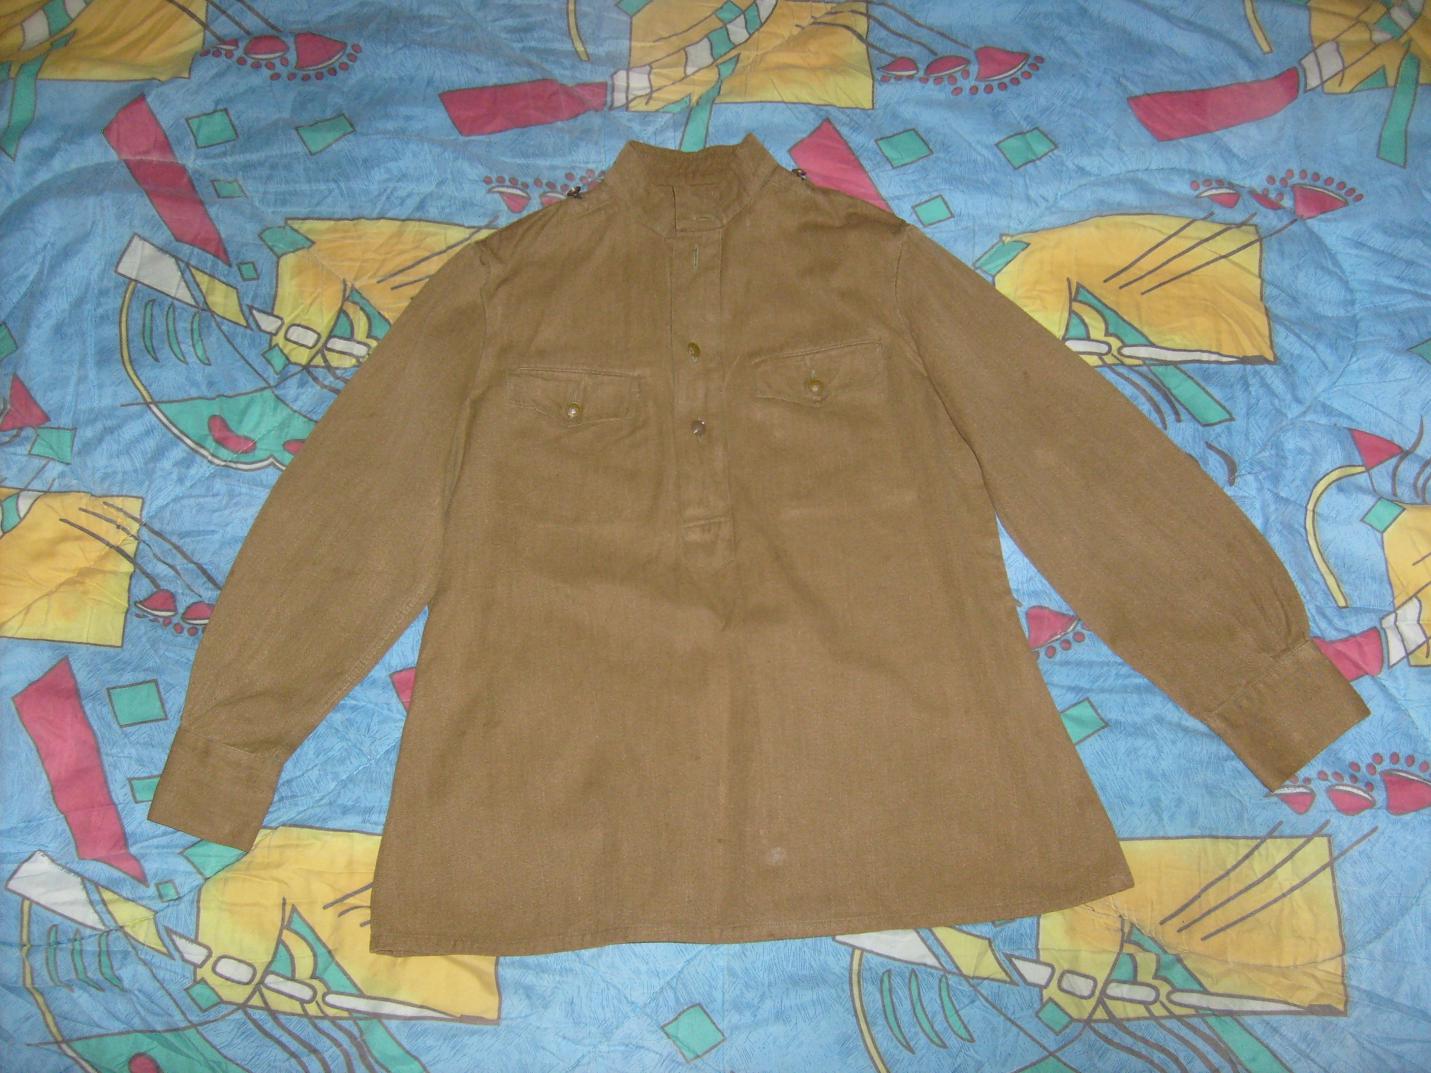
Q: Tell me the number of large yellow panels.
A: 9